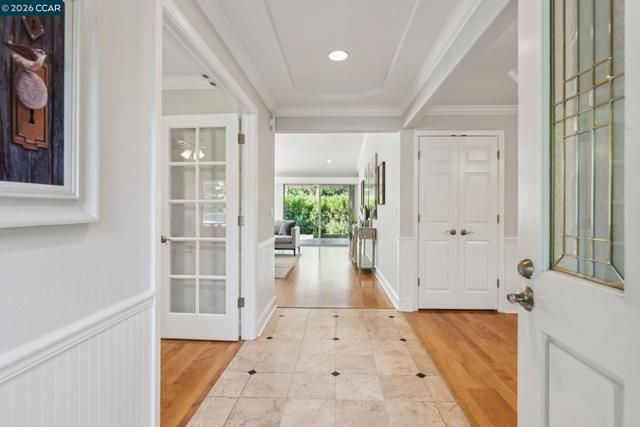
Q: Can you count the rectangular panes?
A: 10